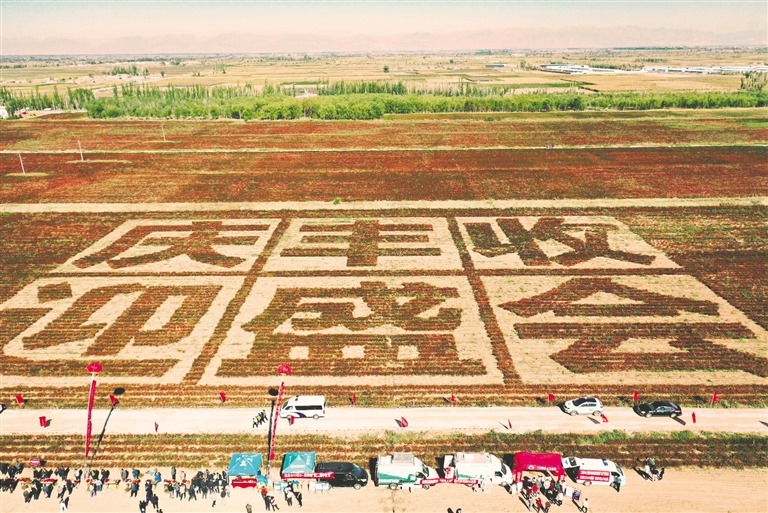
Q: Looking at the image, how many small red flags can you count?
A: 15